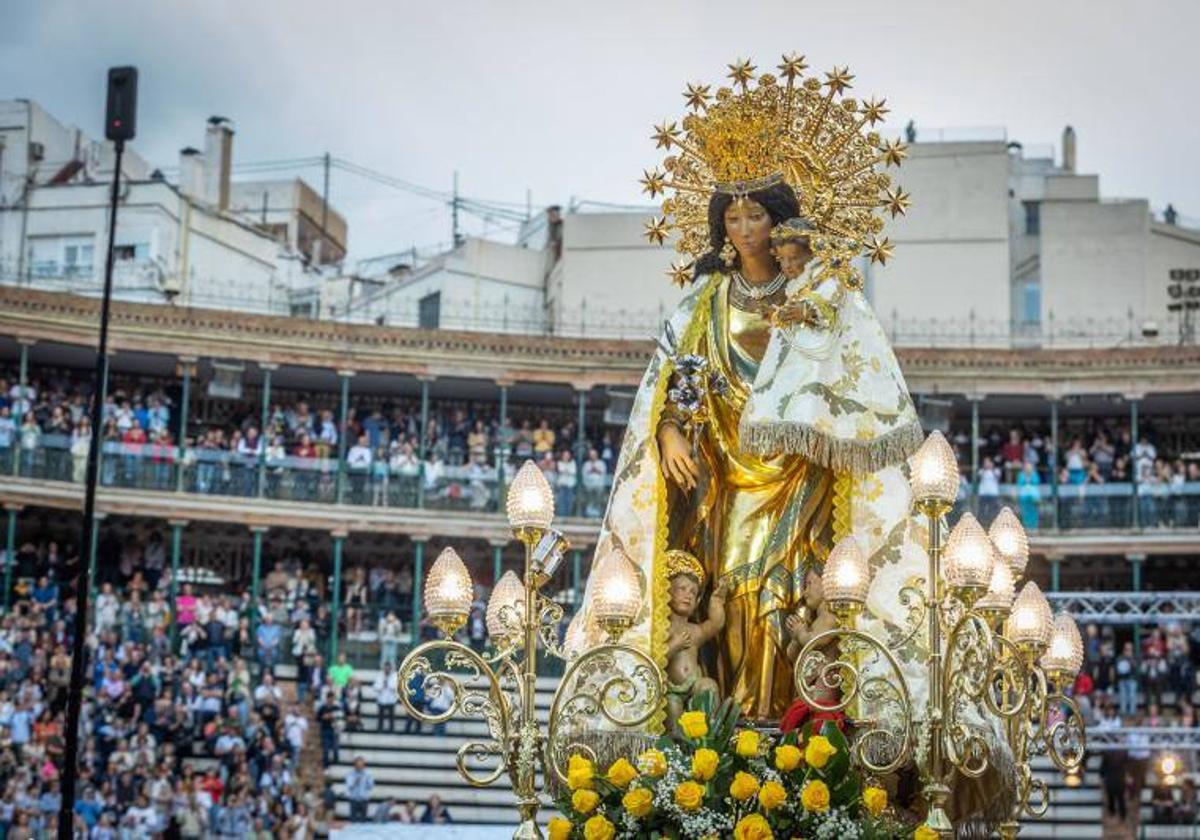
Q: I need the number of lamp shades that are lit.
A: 12